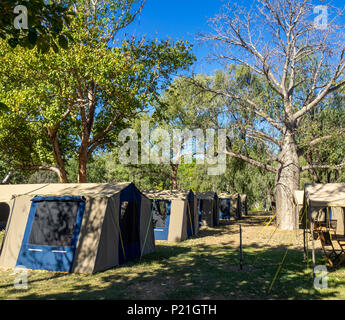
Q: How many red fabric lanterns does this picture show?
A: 0